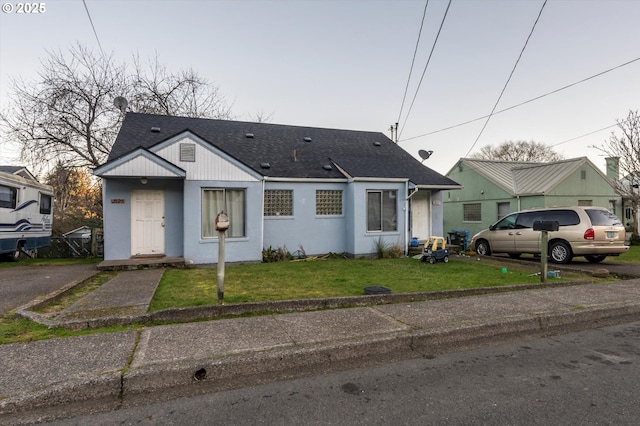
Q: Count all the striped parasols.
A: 0